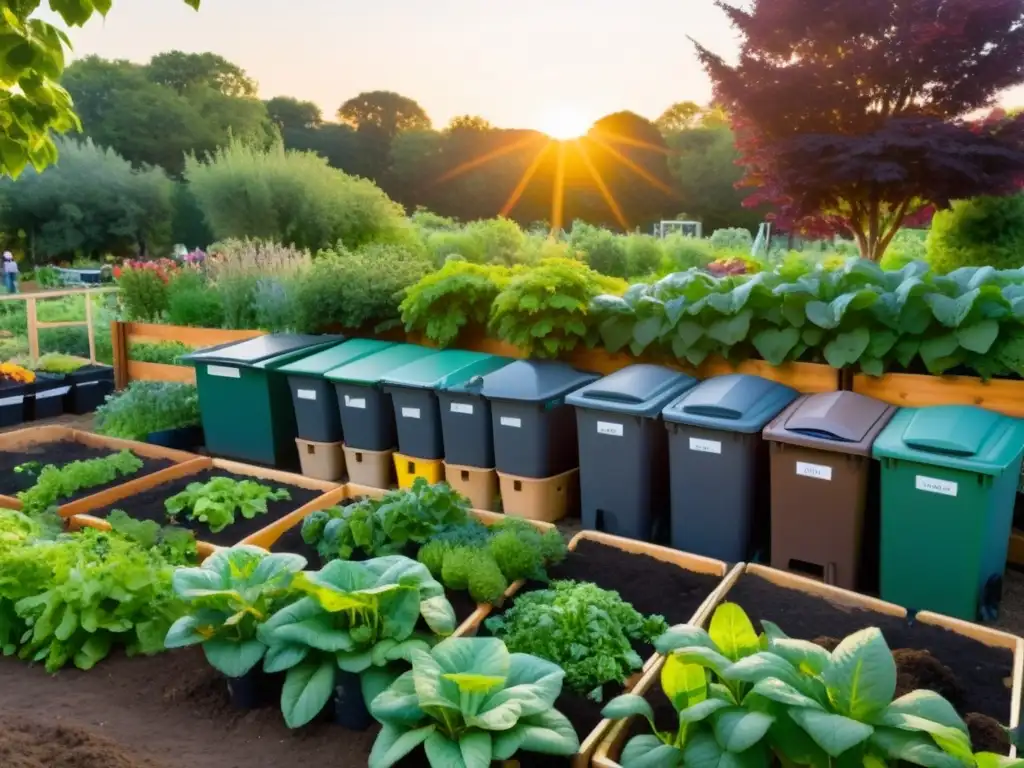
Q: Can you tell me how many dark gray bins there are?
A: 7